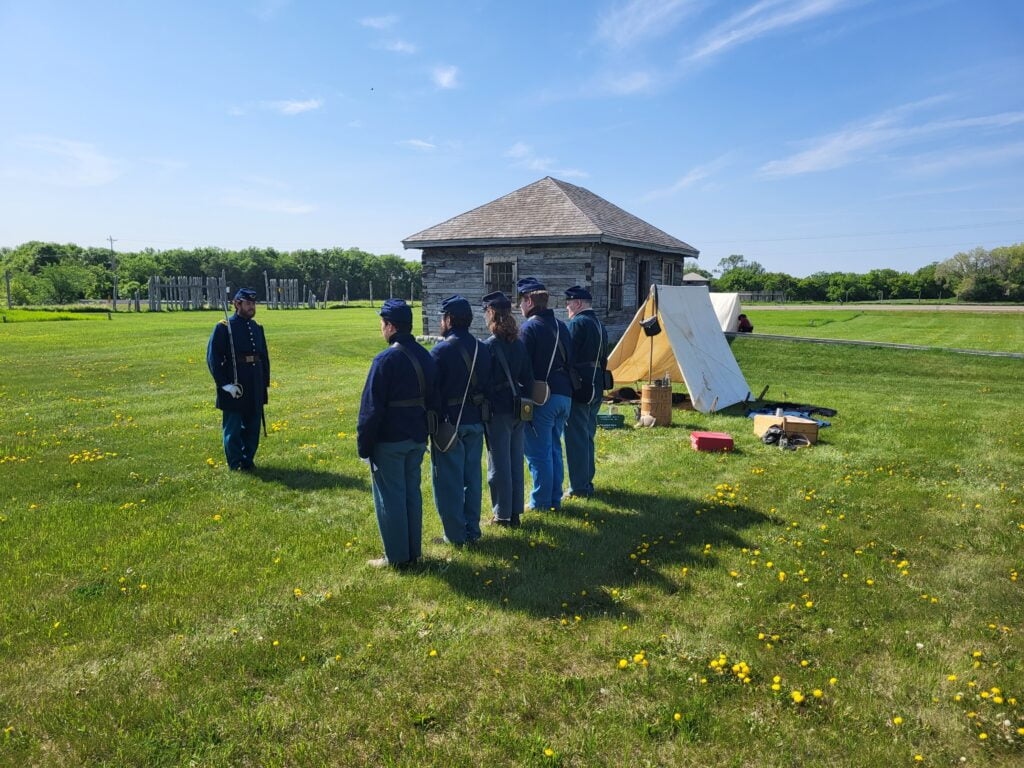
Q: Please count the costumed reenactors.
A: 6